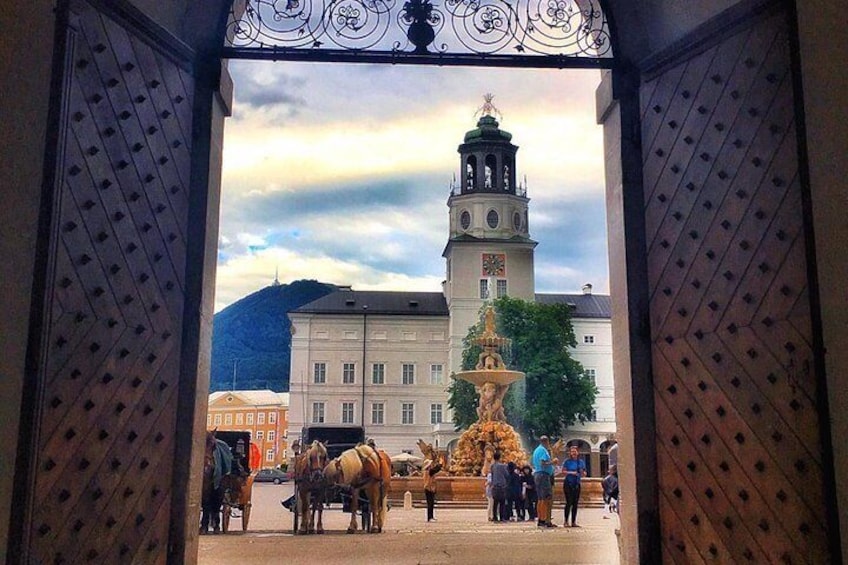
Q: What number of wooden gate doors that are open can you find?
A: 2